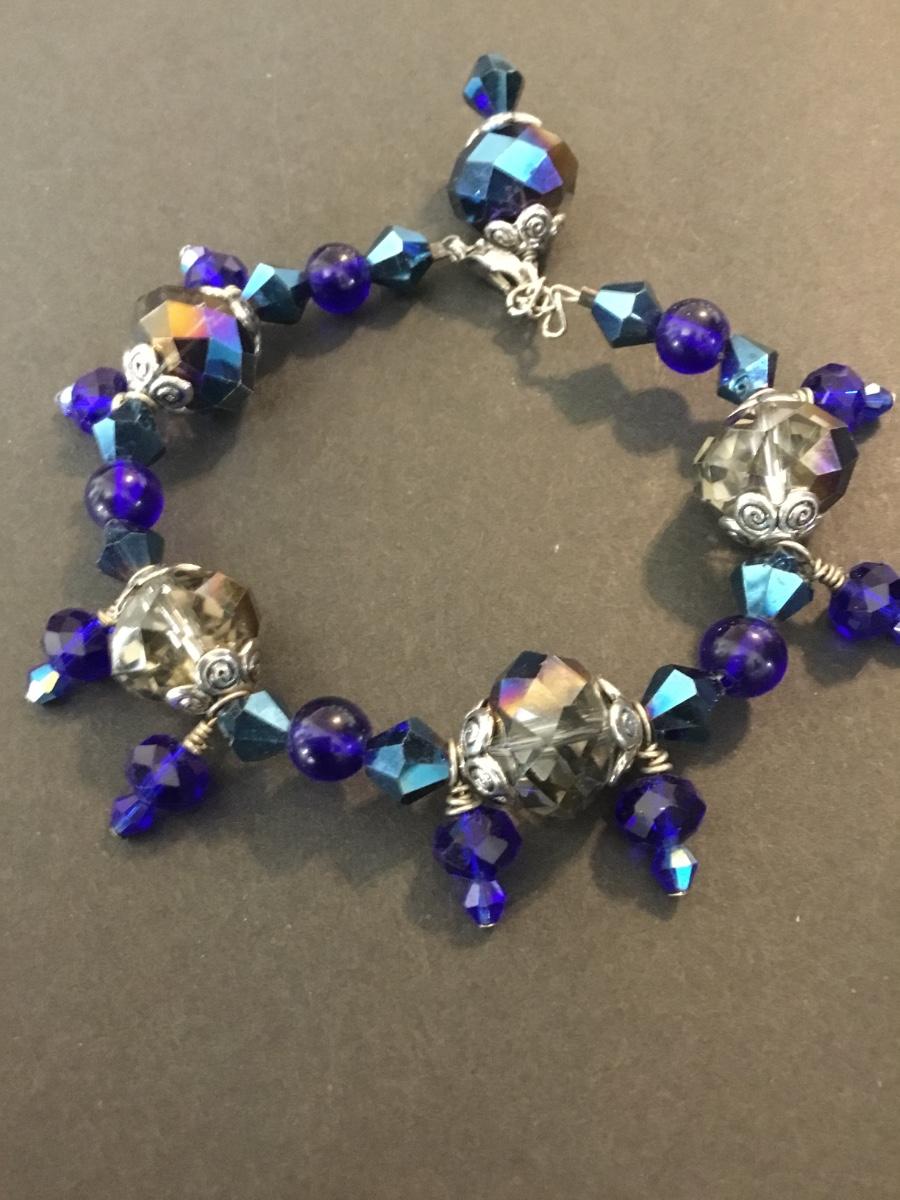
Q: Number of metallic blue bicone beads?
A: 11